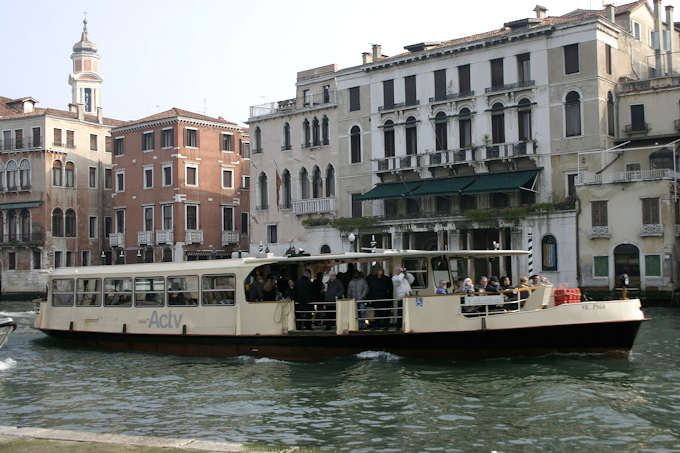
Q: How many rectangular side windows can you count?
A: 6